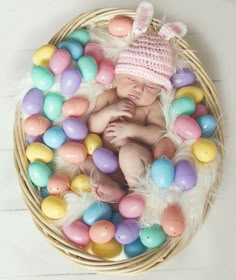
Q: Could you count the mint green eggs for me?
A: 7